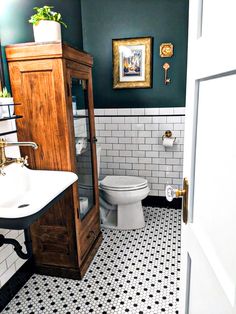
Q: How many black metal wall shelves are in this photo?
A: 1